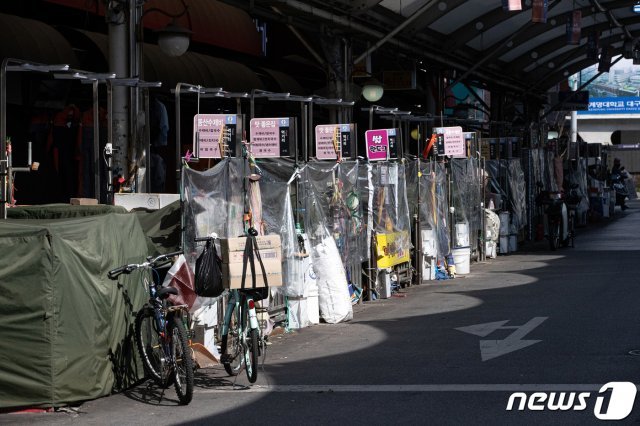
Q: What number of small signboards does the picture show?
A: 5